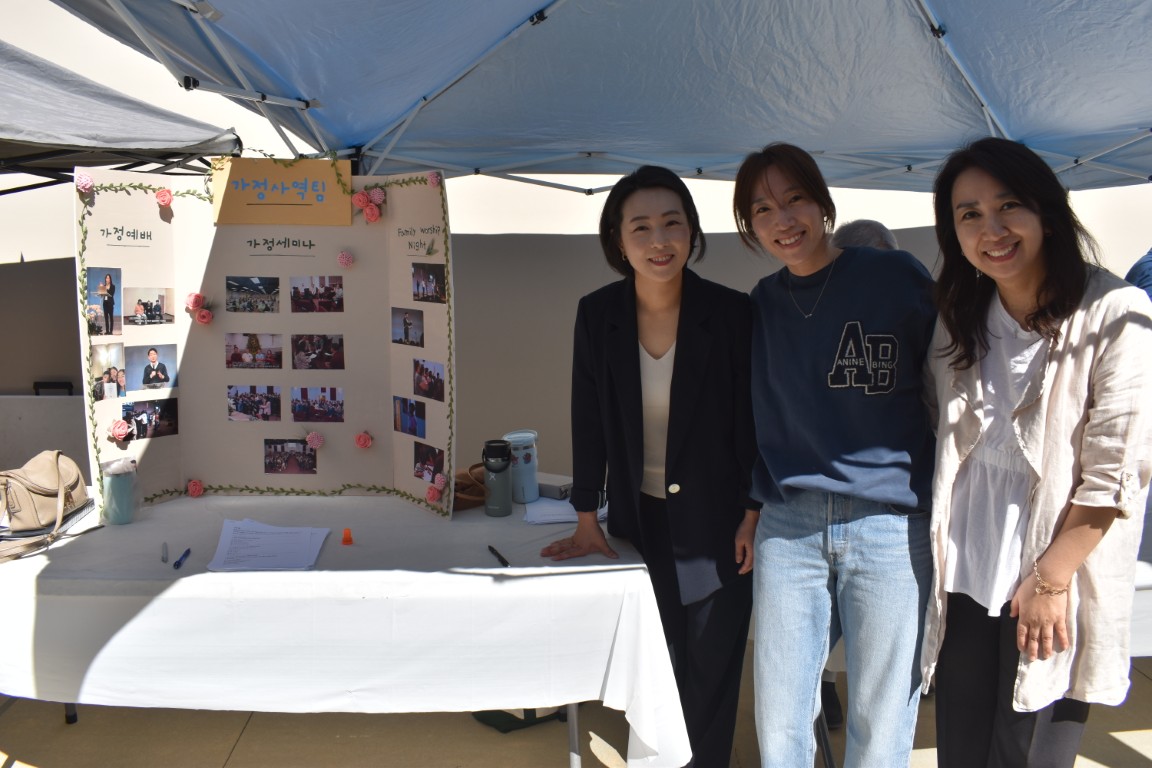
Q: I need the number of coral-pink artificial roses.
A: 9